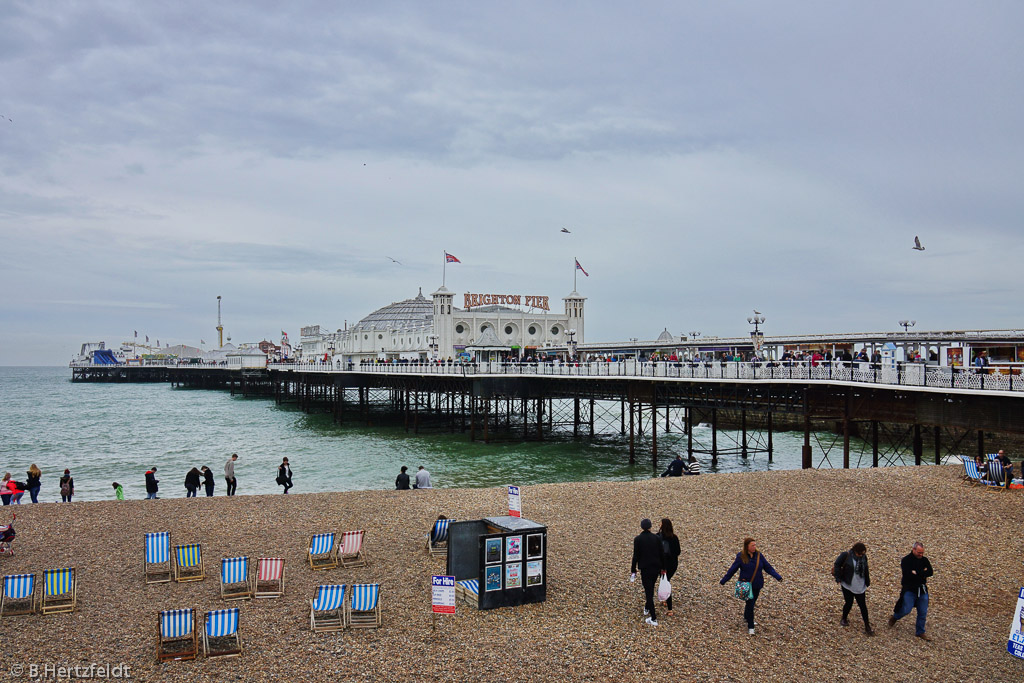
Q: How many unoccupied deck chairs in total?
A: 12